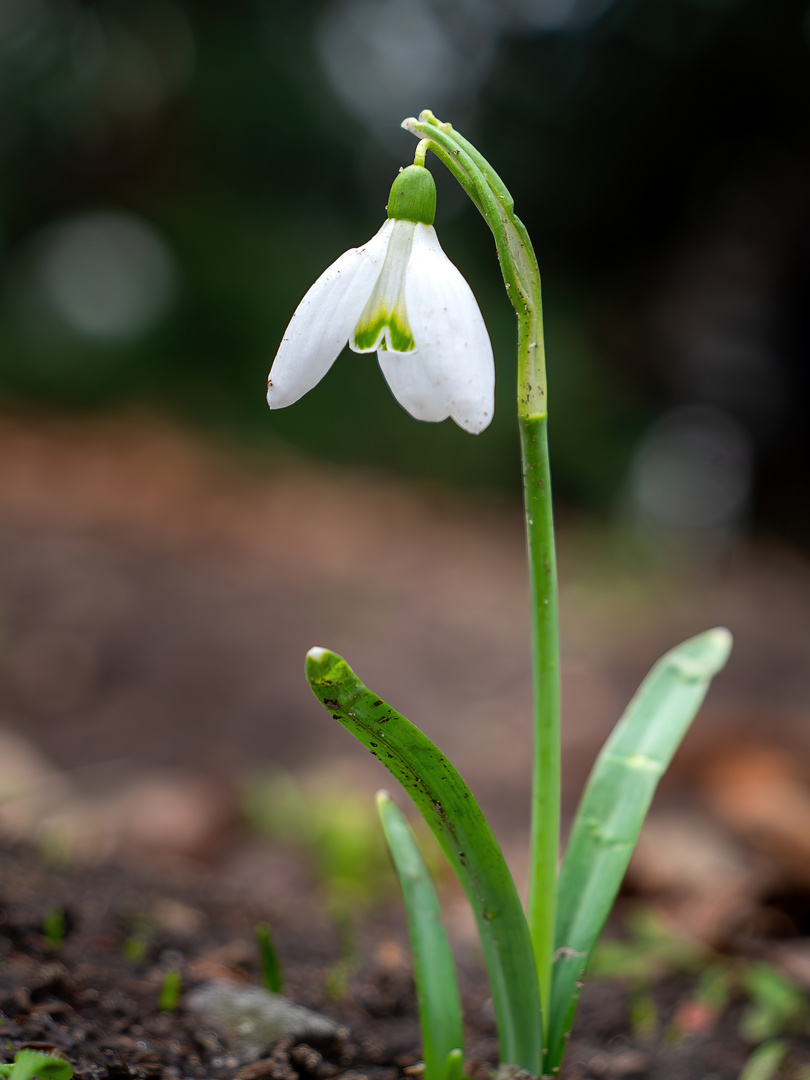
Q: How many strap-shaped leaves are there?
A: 3